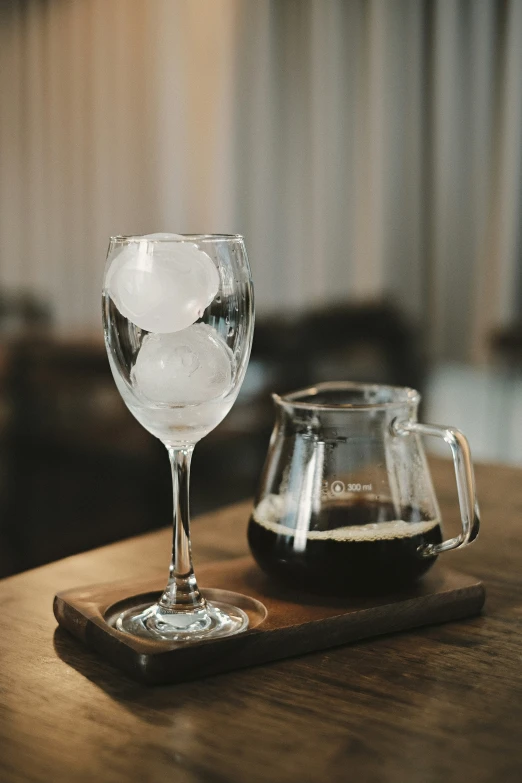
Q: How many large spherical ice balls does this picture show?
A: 2